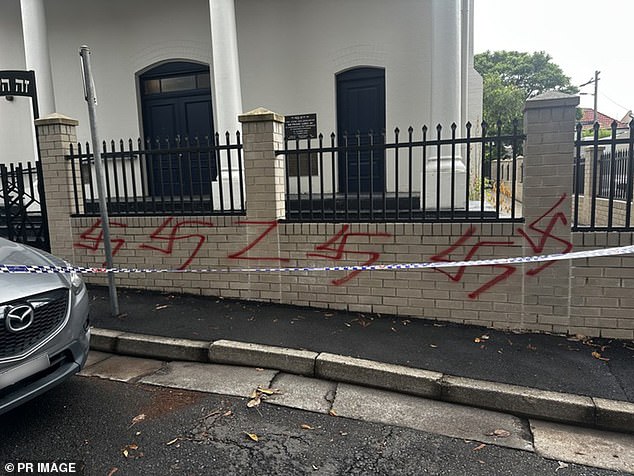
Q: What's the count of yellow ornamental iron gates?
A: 0